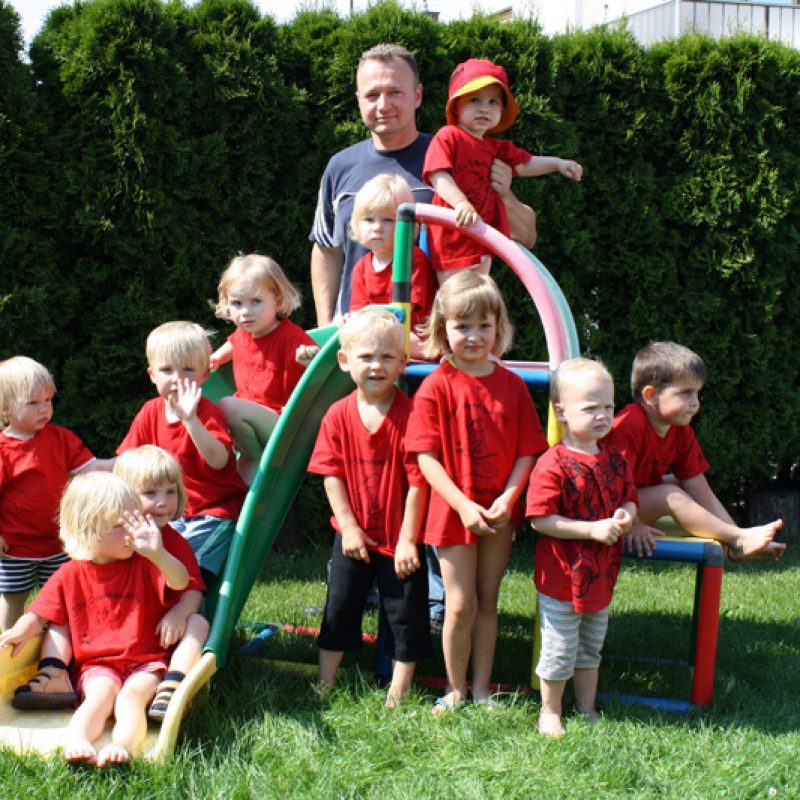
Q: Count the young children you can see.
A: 11